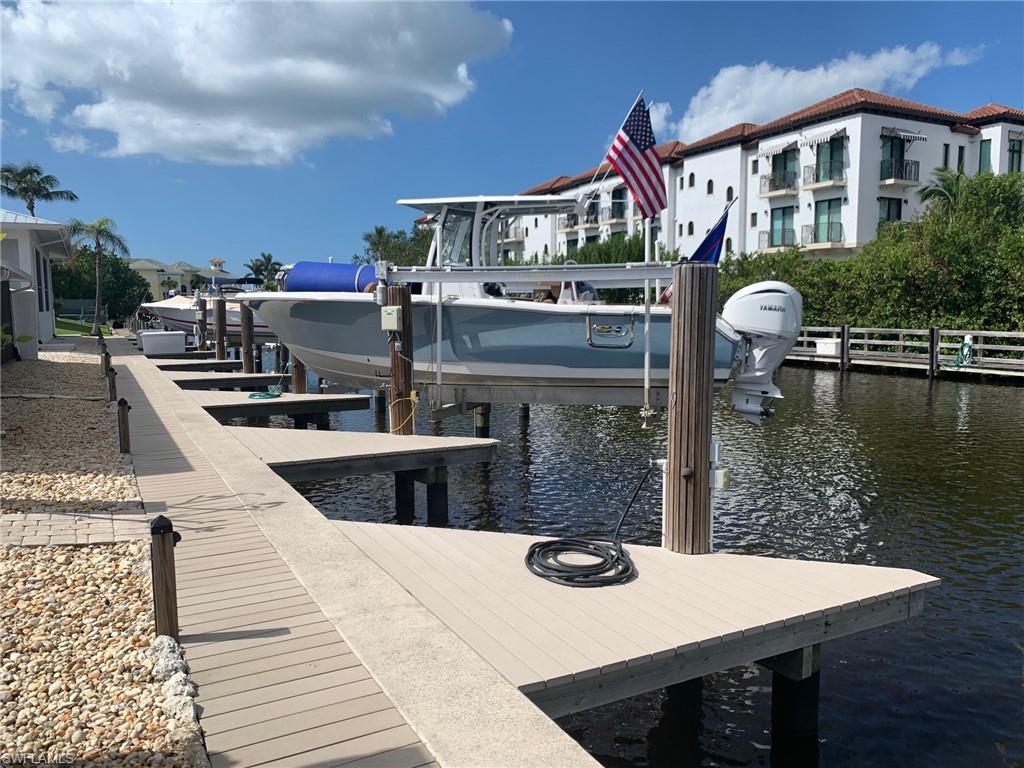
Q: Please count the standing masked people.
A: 0